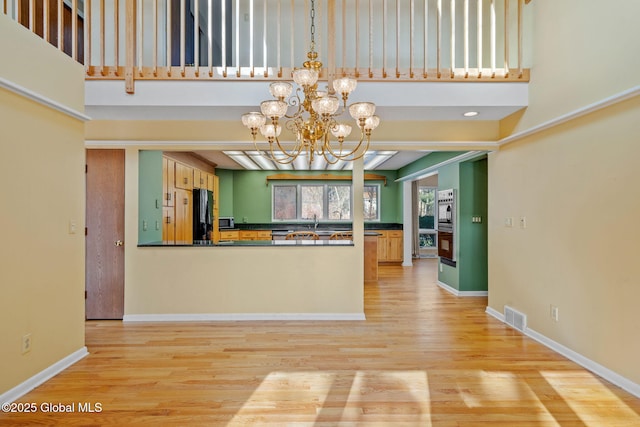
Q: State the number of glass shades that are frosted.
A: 11